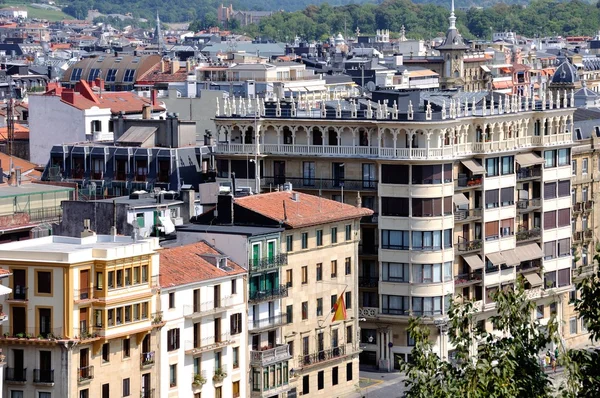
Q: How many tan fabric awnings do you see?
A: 8